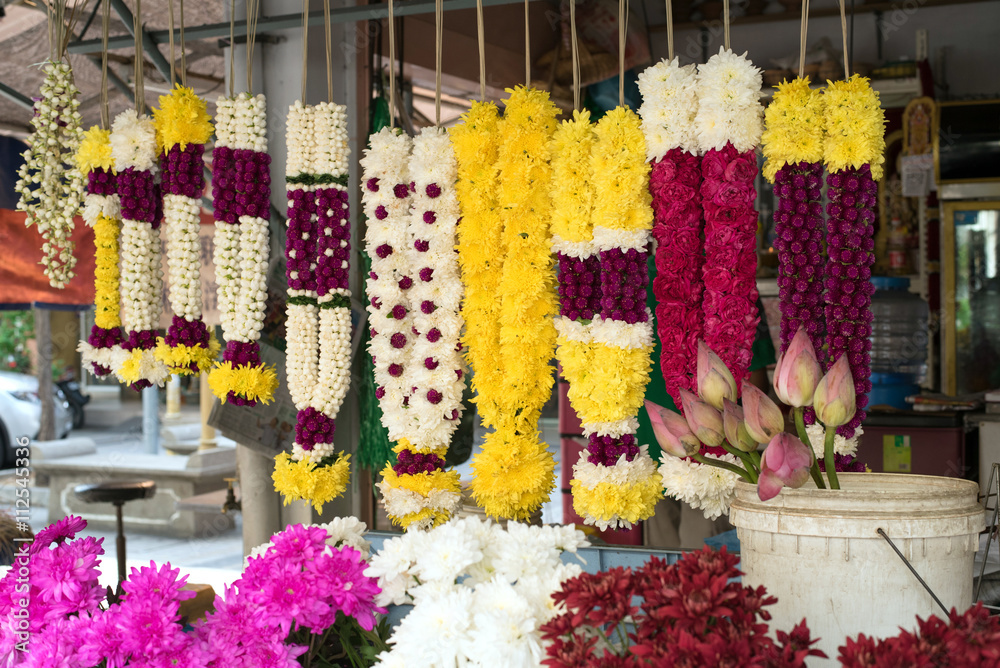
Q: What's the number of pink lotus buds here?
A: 8